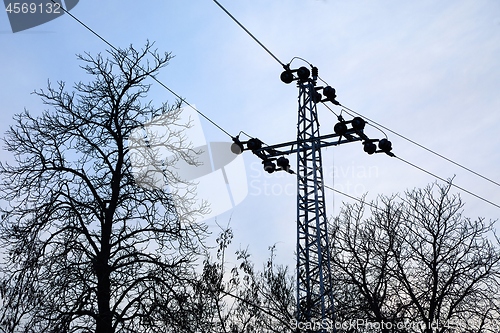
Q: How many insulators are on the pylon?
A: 12